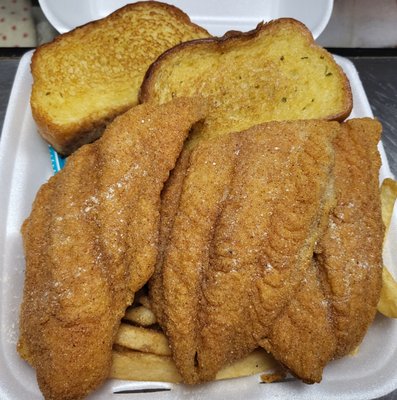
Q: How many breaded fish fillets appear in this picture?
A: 3